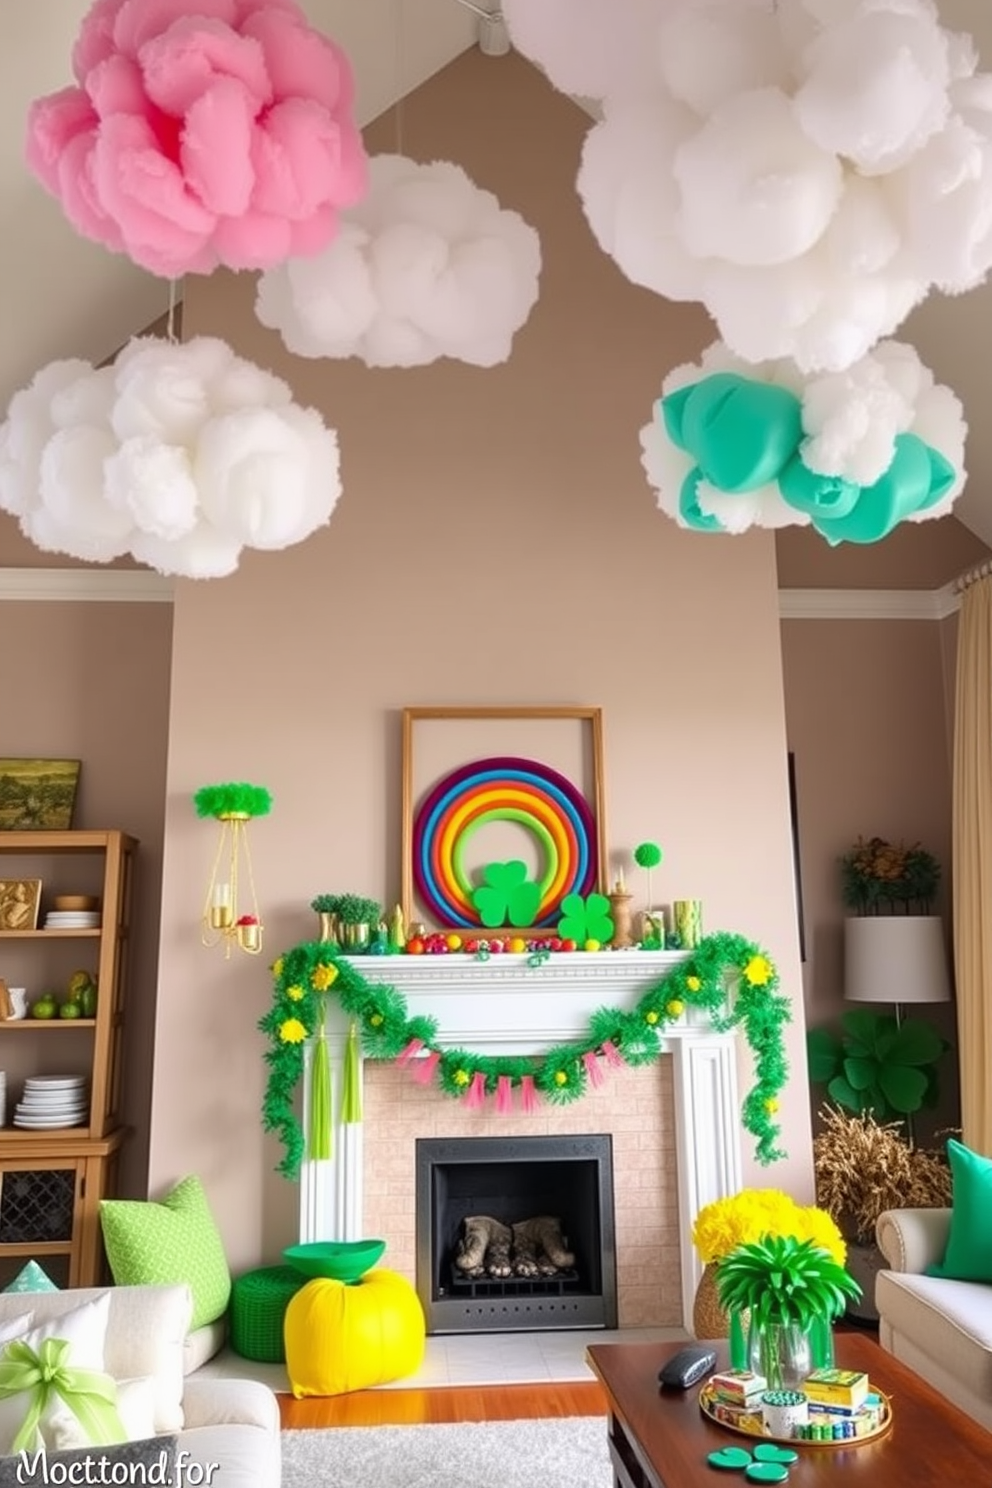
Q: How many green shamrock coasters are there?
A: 3